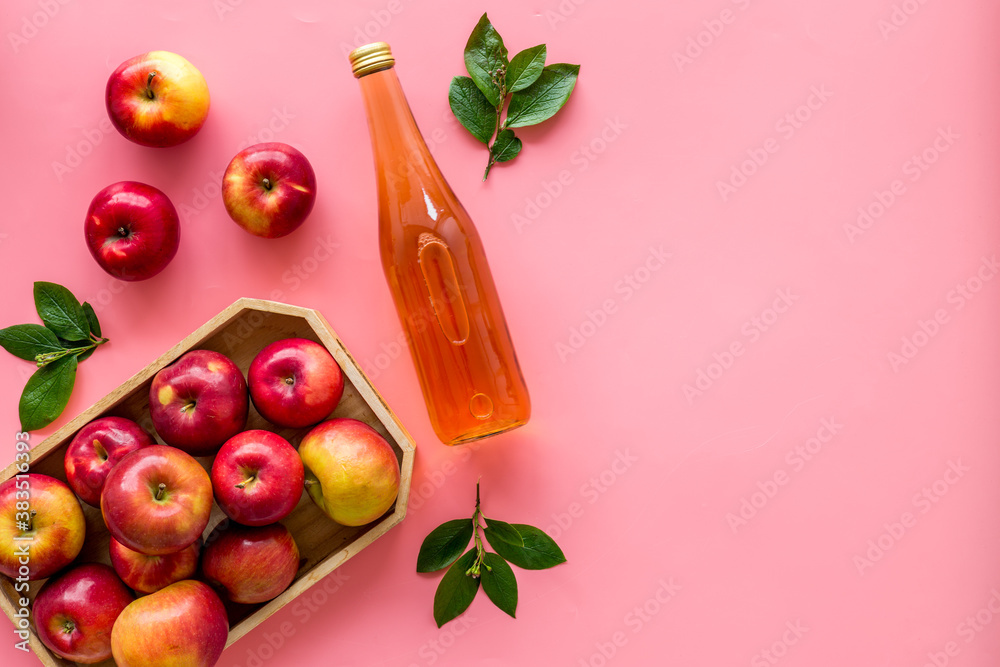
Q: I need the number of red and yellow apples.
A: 14